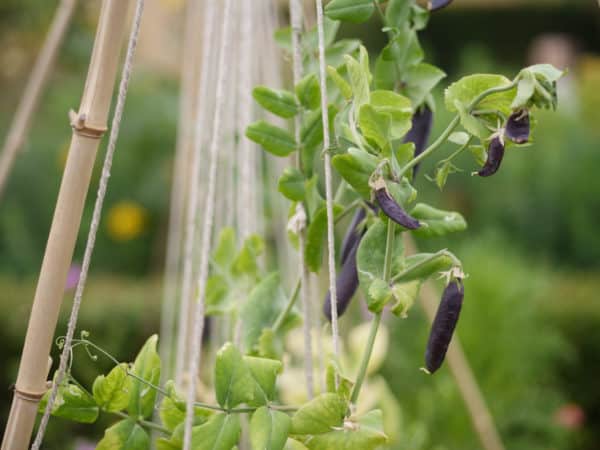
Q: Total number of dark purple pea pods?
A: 8